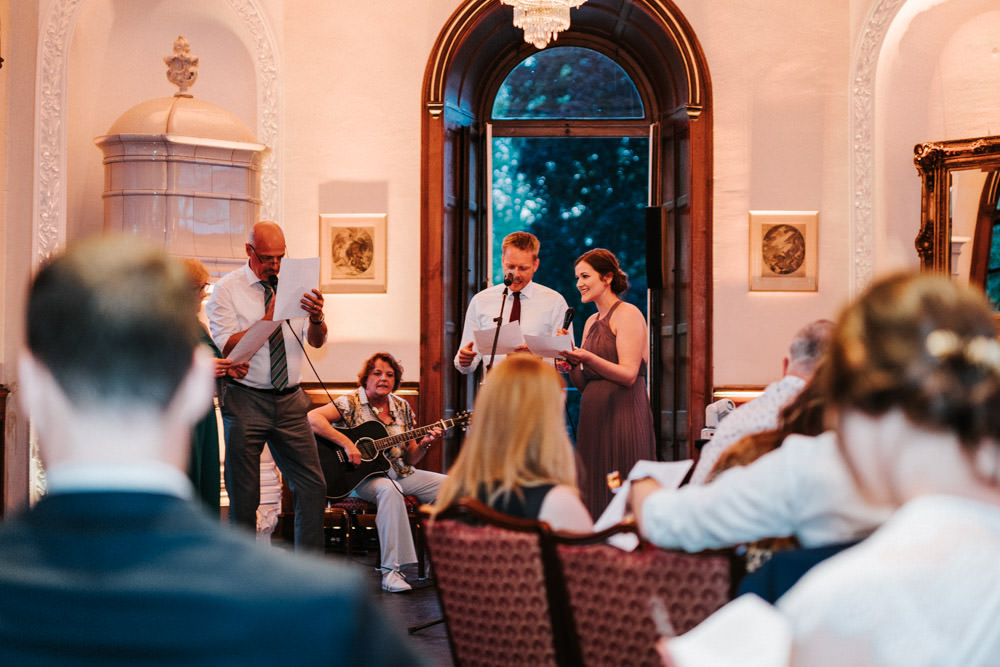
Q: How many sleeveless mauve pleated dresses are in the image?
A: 1